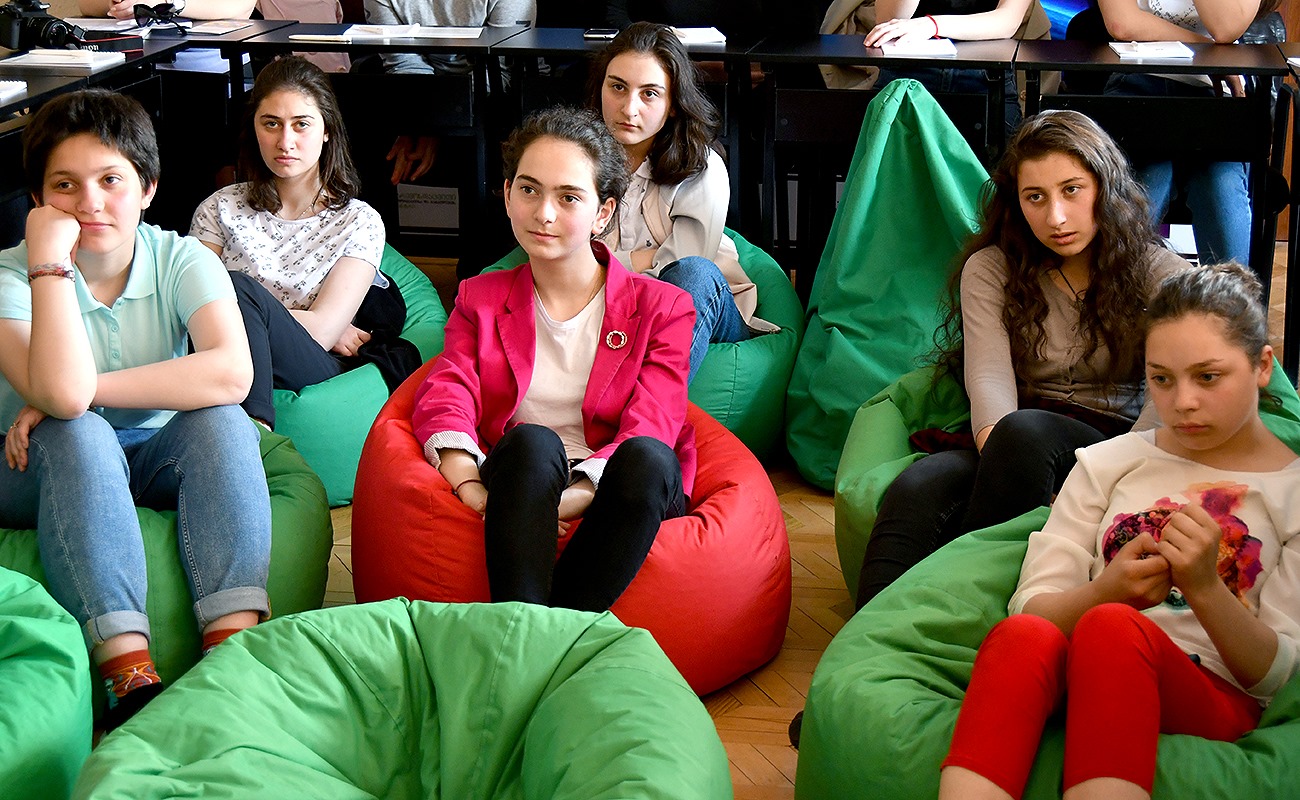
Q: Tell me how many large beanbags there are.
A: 9